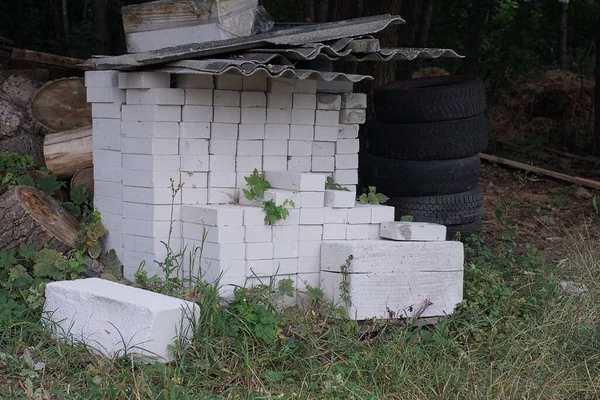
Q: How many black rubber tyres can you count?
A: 5